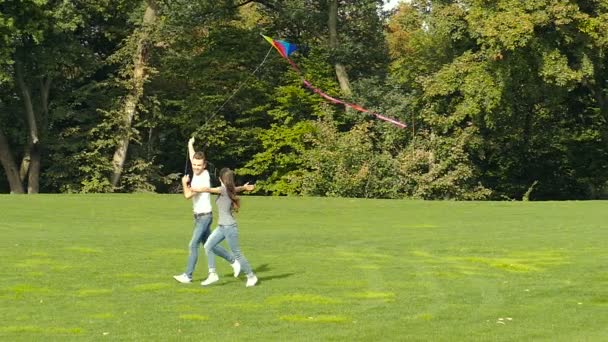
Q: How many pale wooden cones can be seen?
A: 0